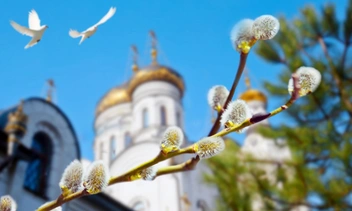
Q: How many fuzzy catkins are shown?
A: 11